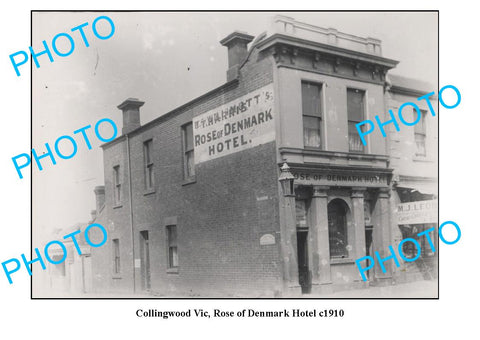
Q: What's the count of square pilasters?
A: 4